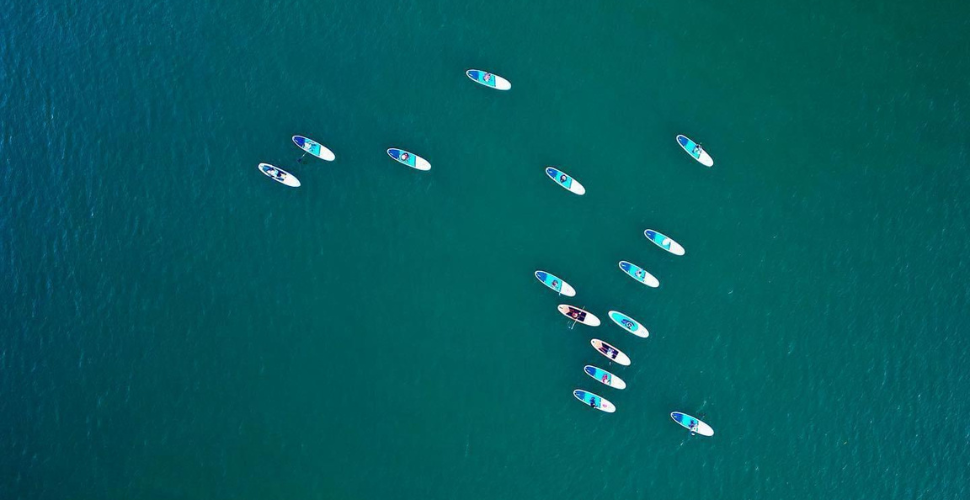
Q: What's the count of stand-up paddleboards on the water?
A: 15